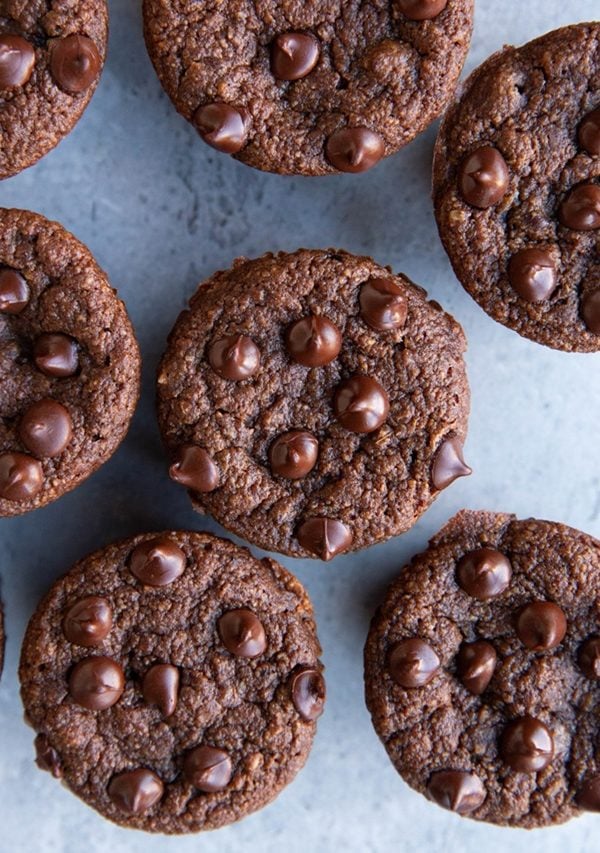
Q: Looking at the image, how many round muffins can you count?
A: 7